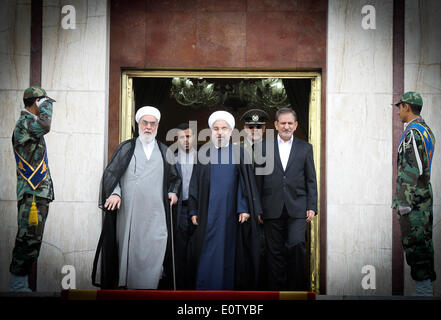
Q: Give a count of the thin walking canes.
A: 1